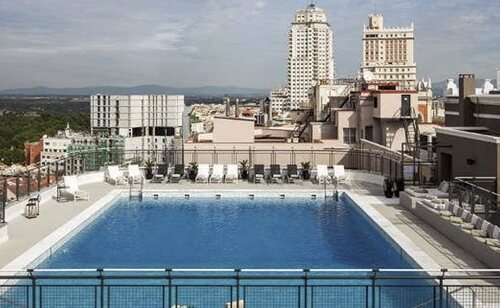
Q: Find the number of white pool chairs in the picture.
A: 8